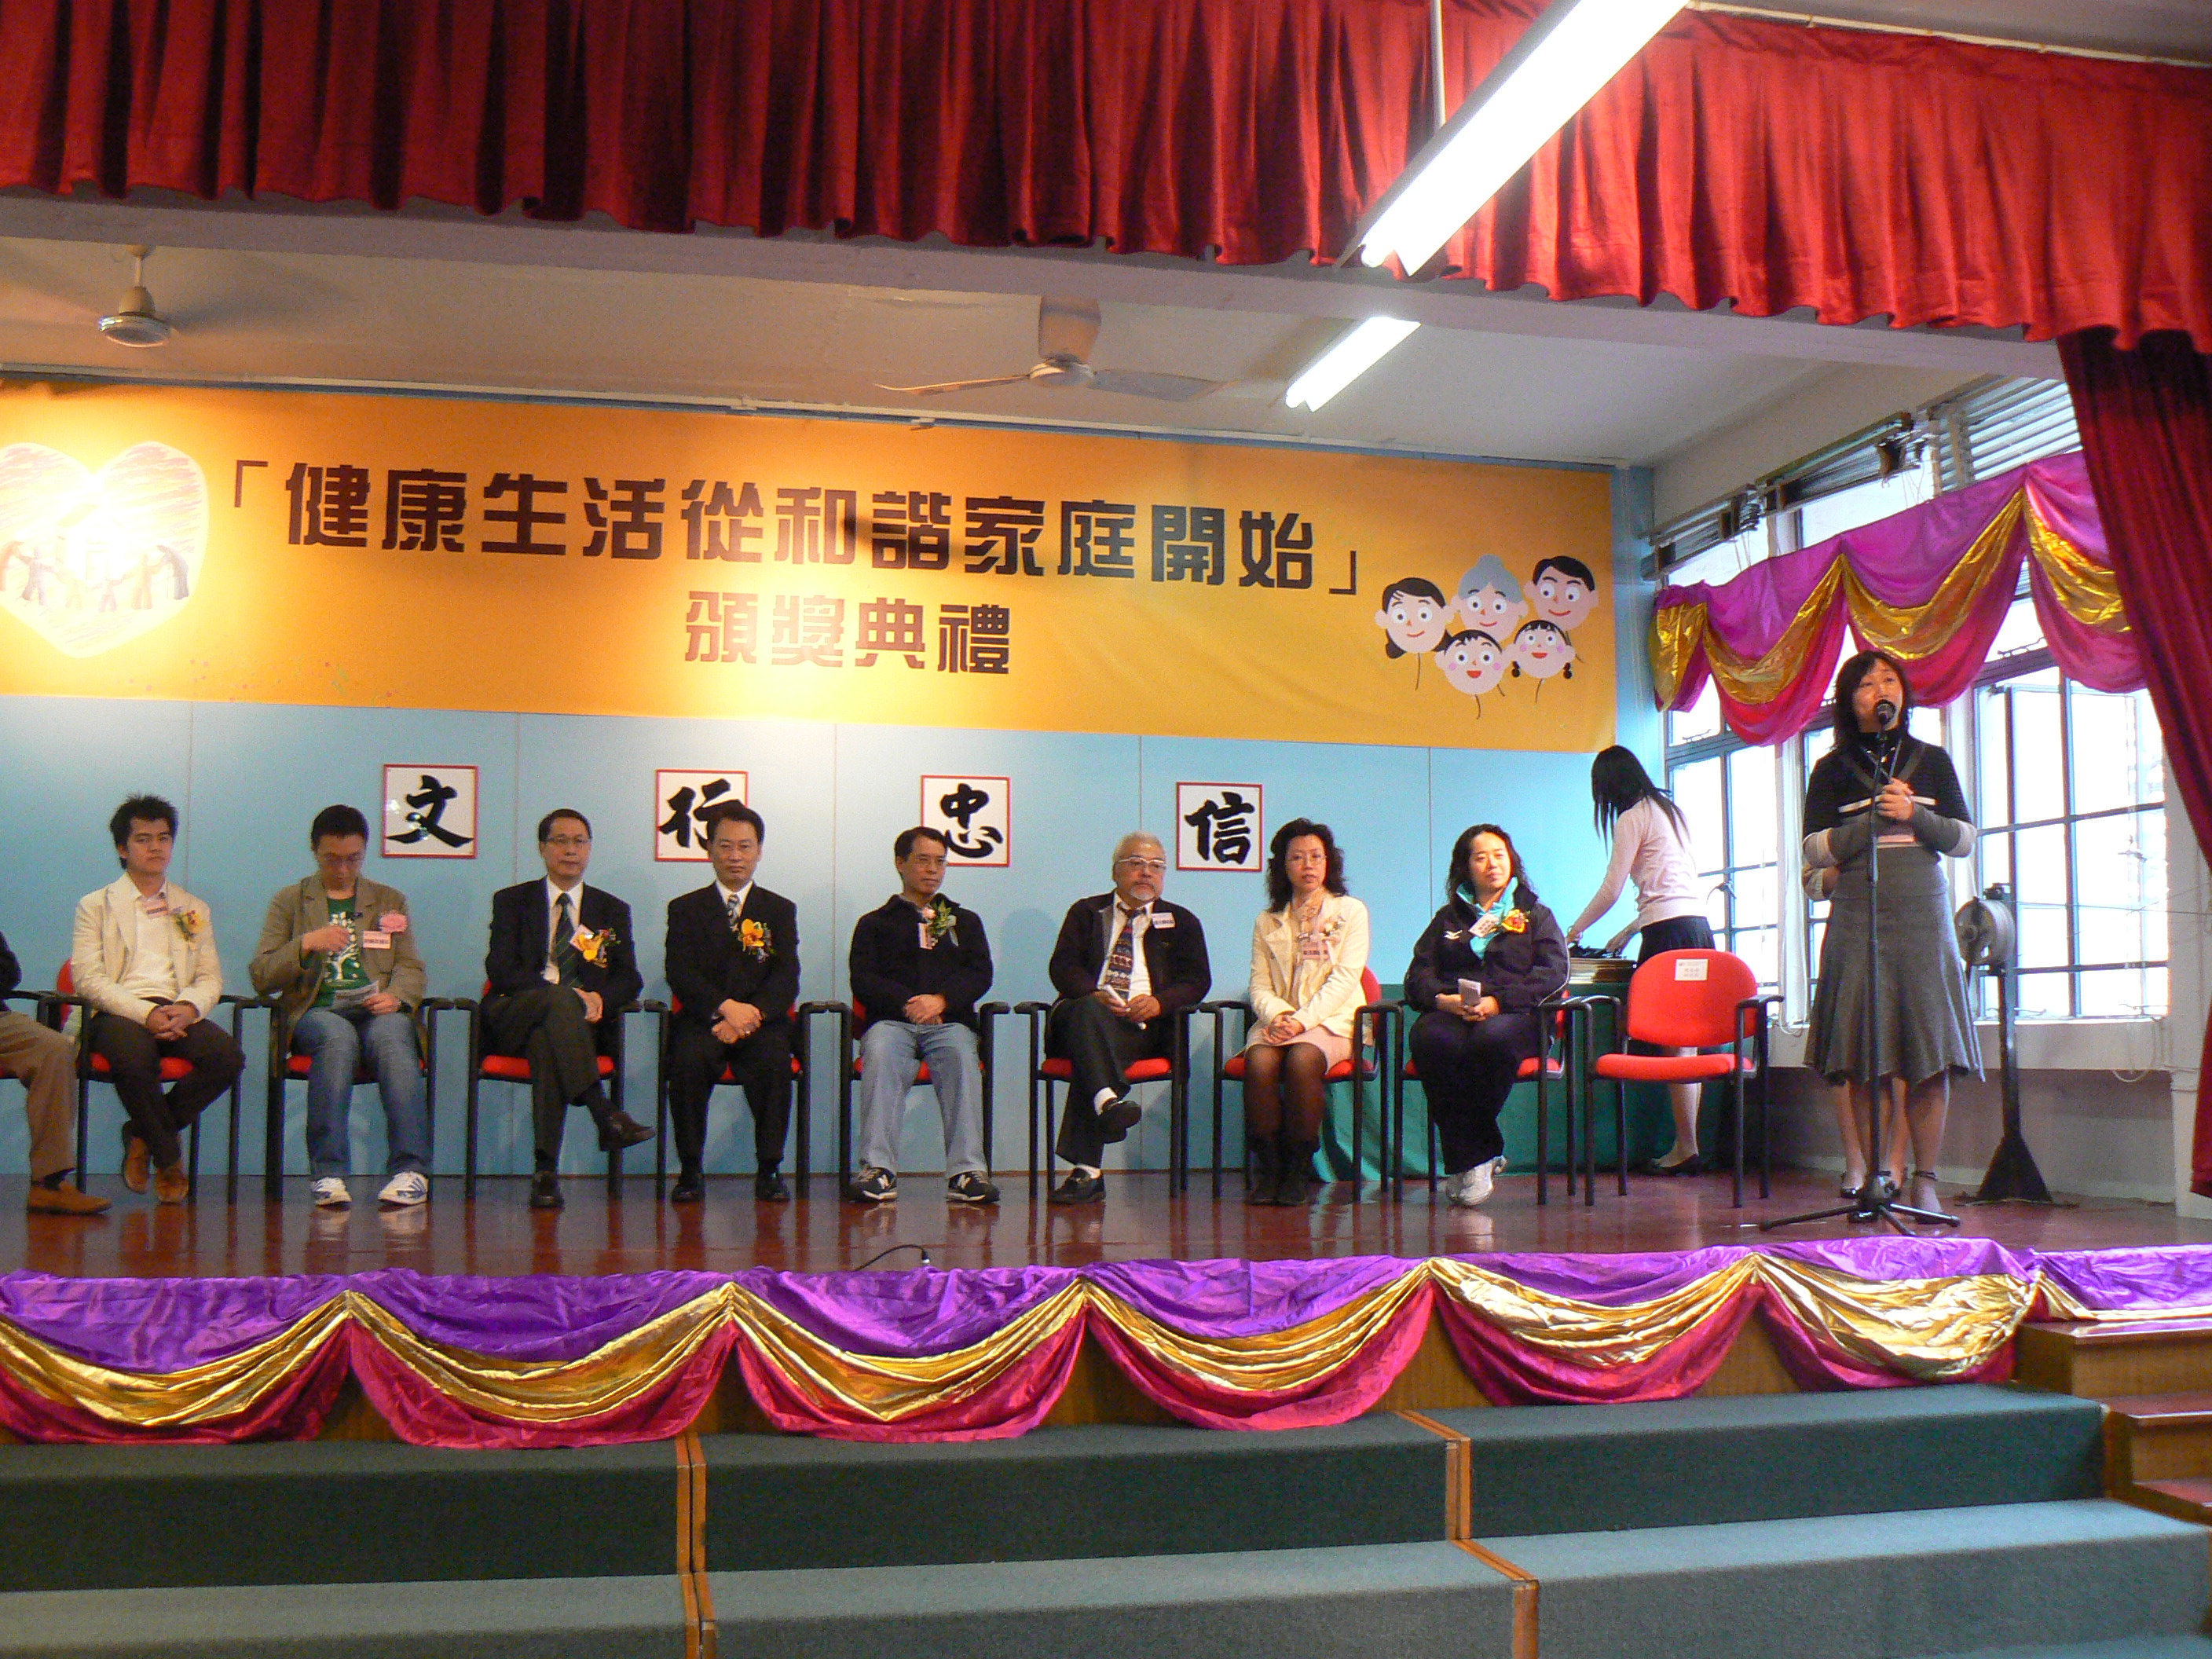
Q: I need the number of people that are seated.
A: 9